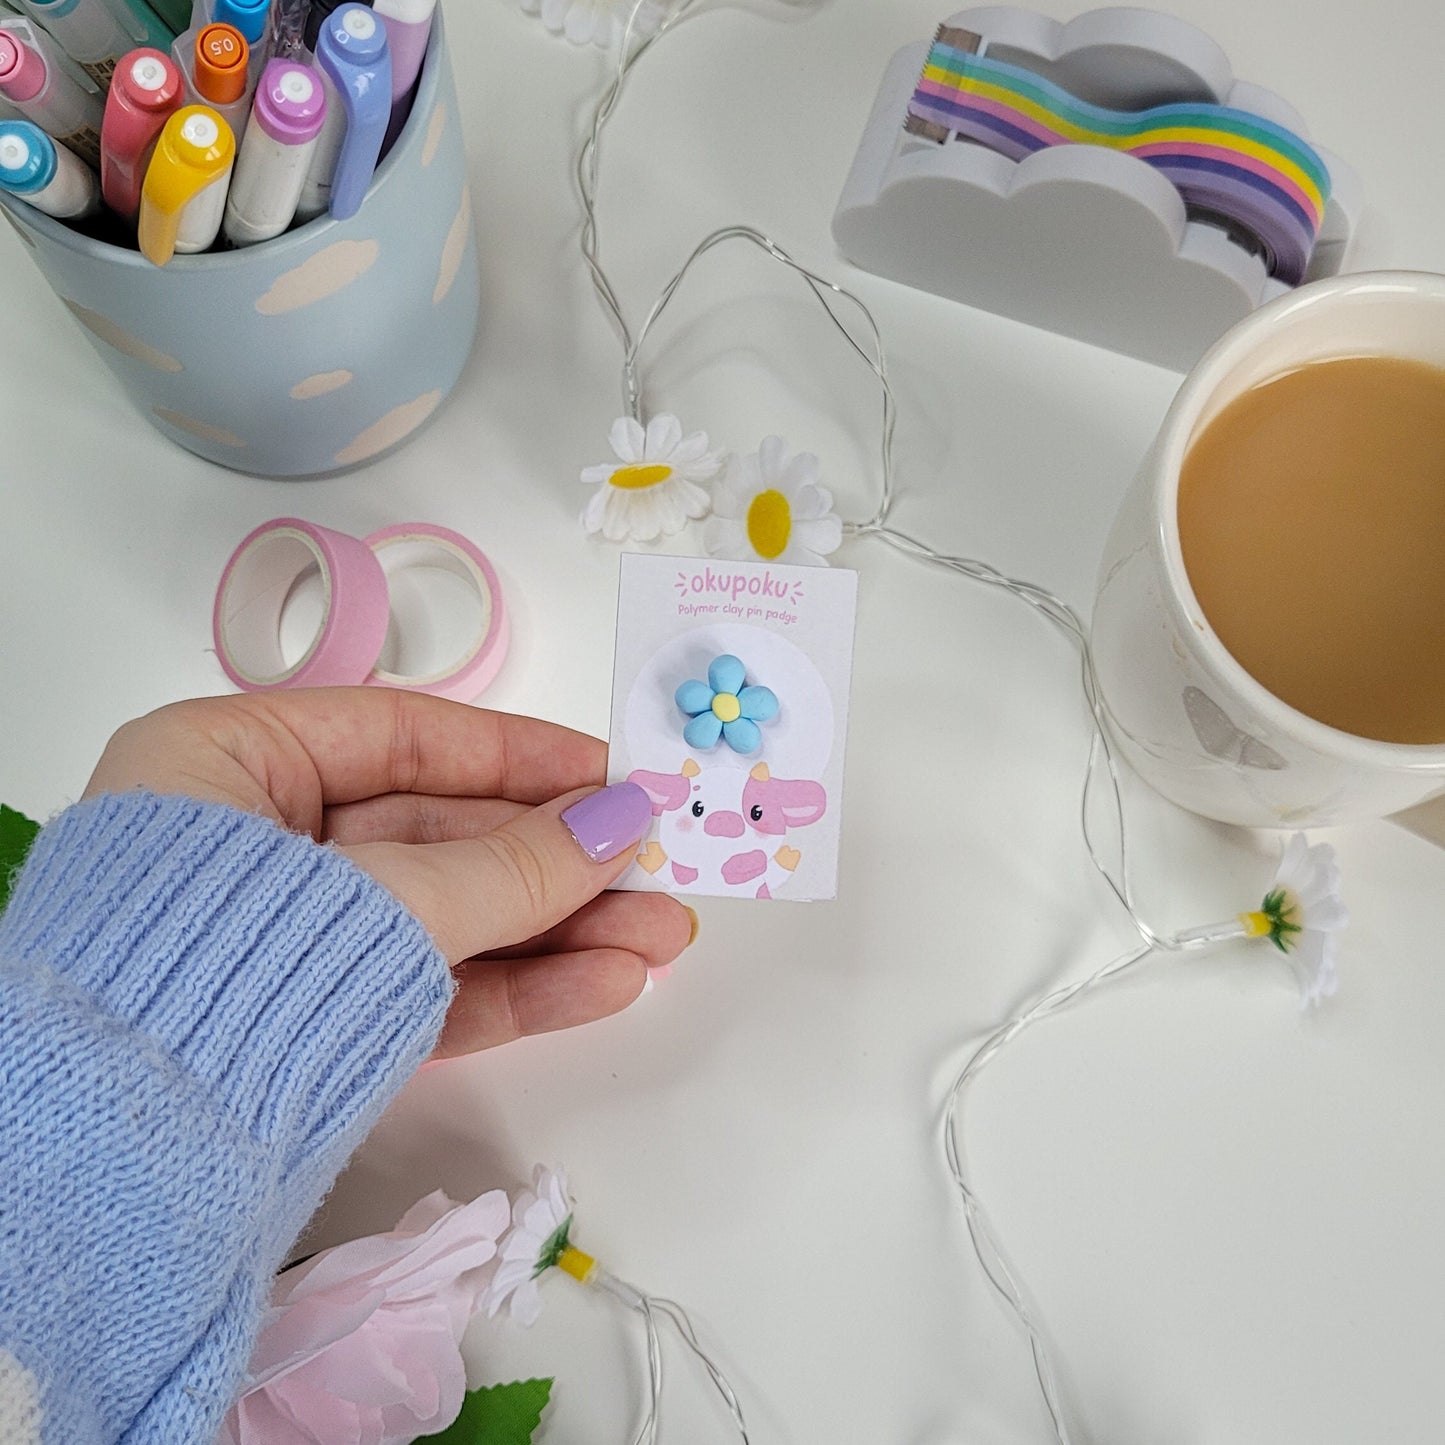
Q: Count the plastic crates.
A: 0